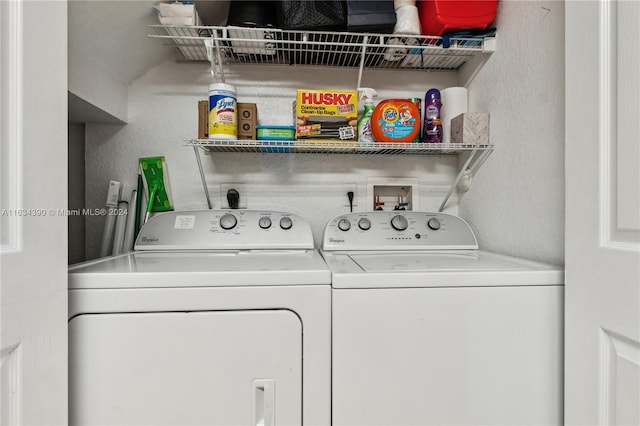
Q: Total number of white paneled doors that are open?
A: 2